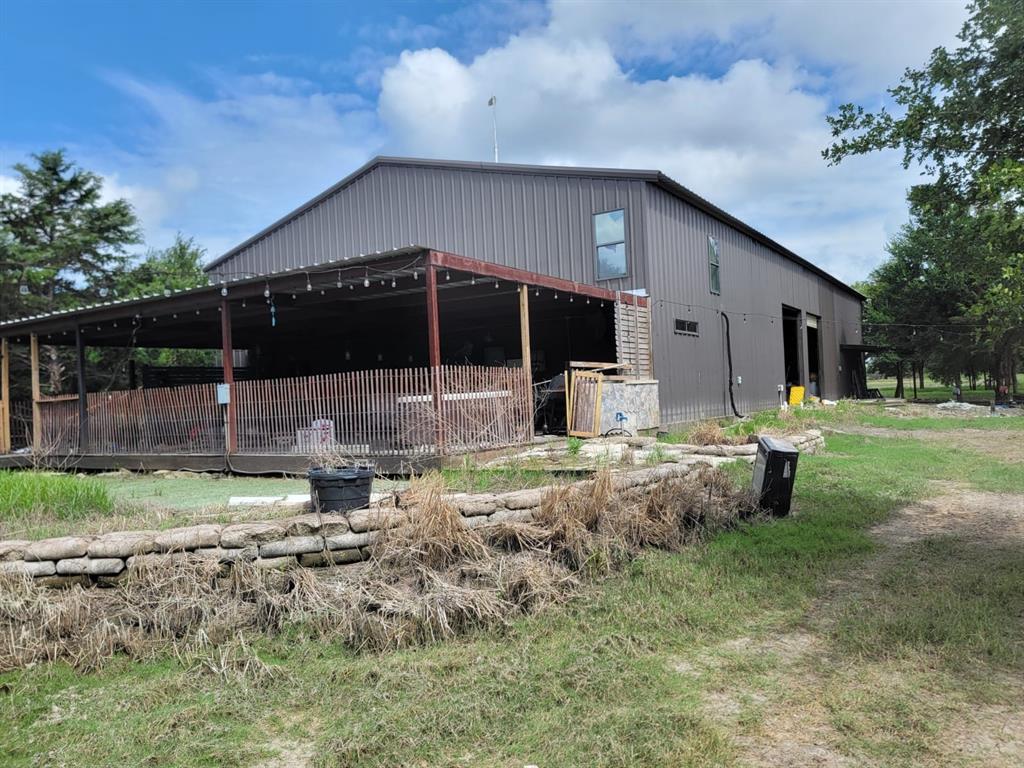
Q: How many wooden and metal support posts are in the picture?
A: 6